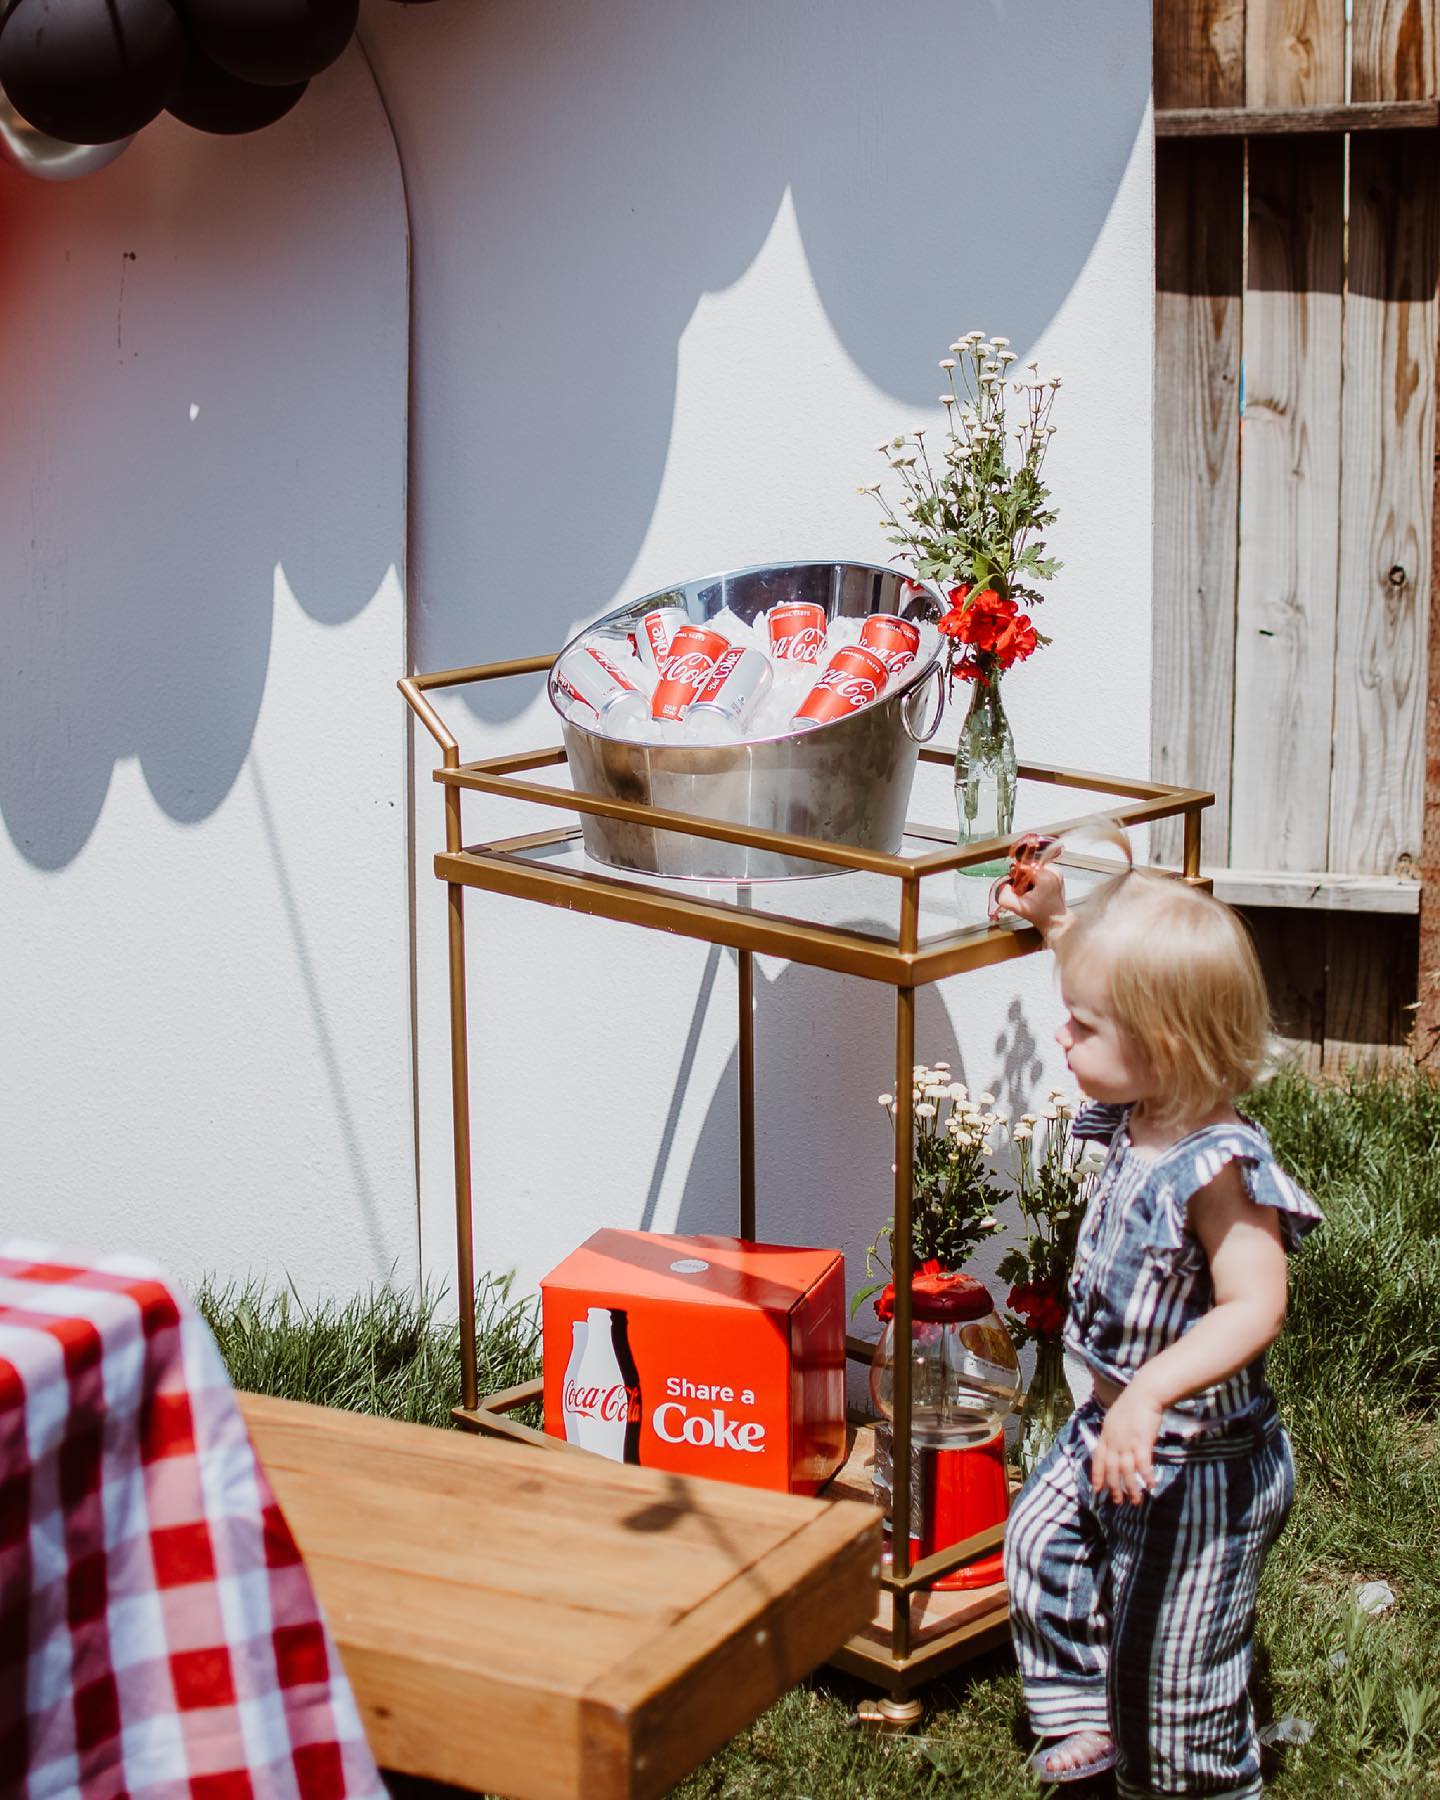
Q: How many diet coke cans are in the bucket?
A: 3